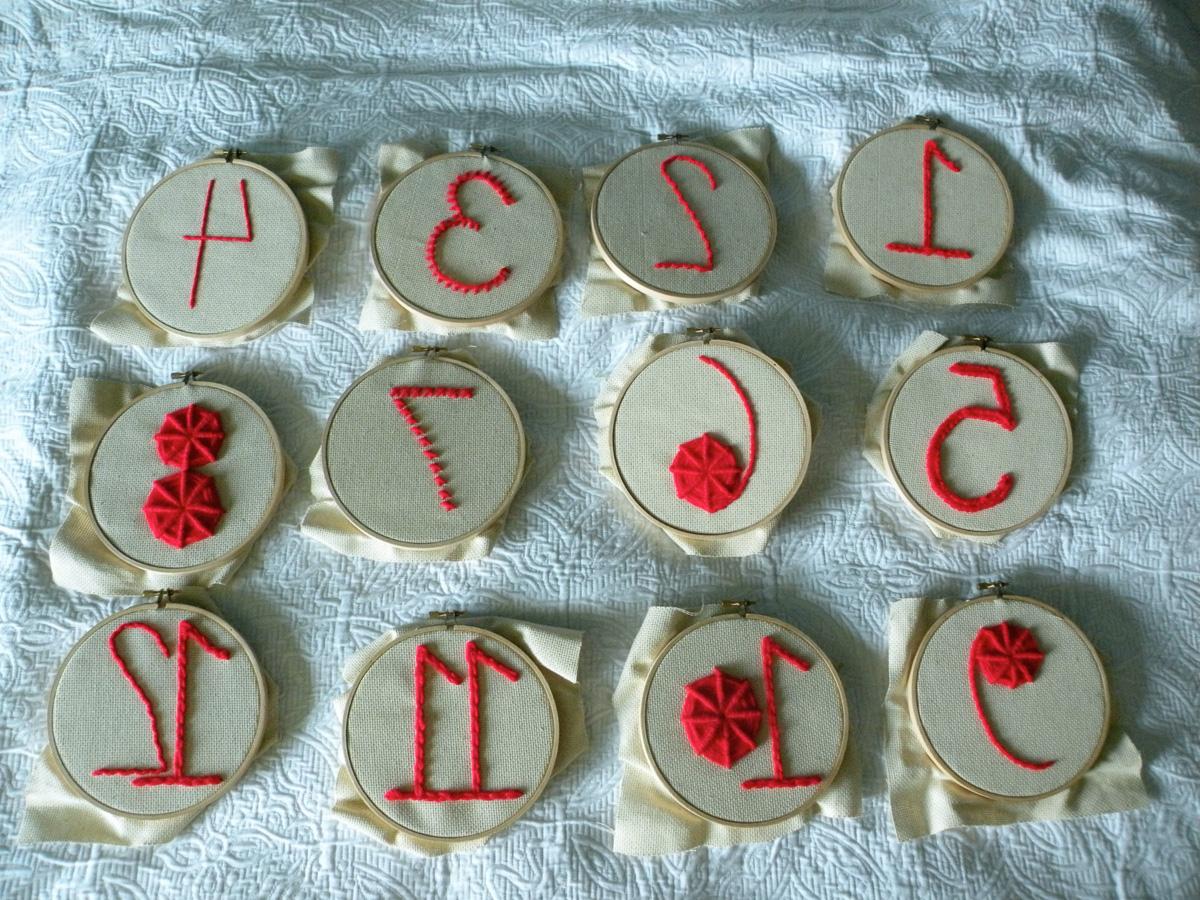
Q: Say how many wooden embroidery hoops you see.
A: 12